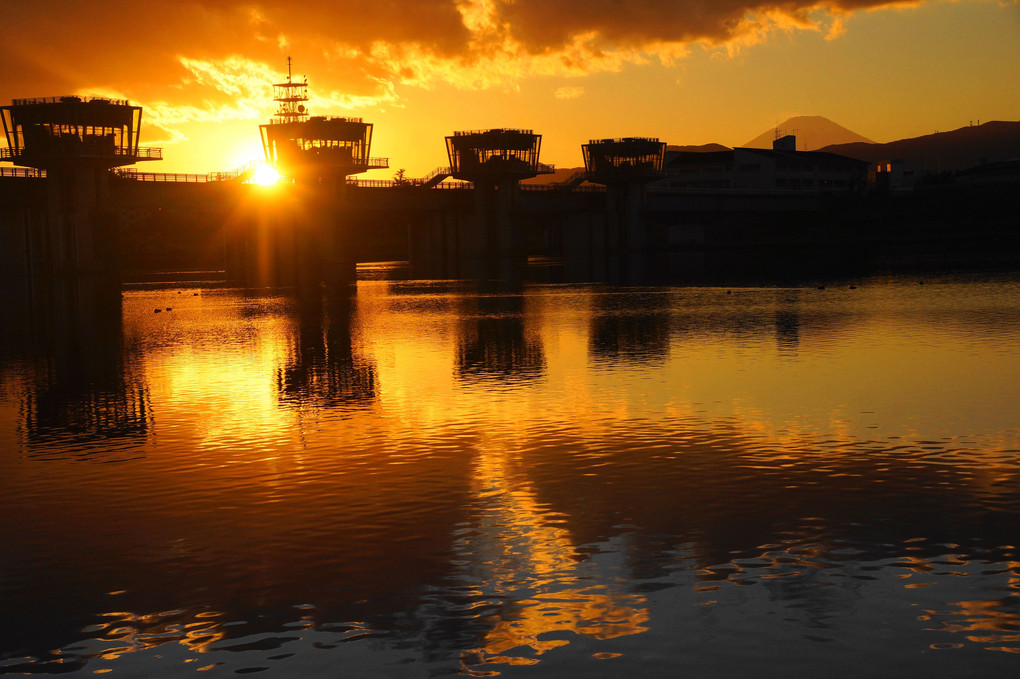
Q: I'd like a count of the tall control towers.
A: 4